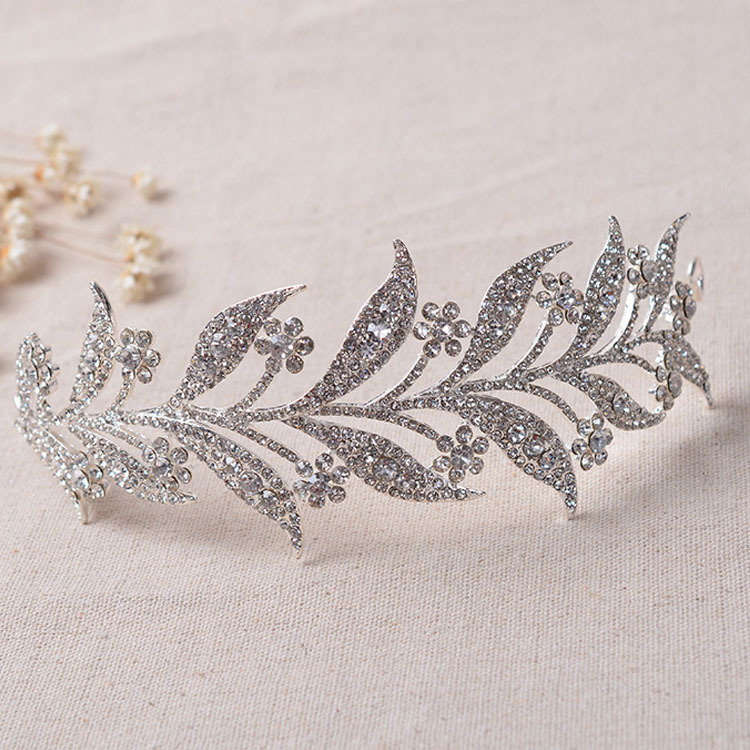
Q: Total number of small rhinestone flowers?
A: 13